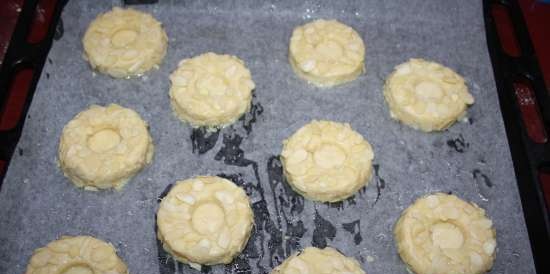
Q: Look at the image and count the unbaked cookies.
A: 10